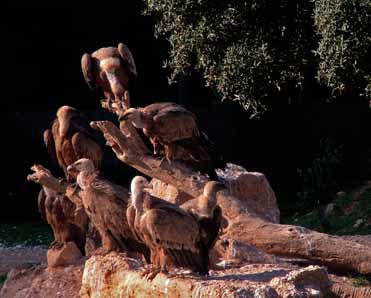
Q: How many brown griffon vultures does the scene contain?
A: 7